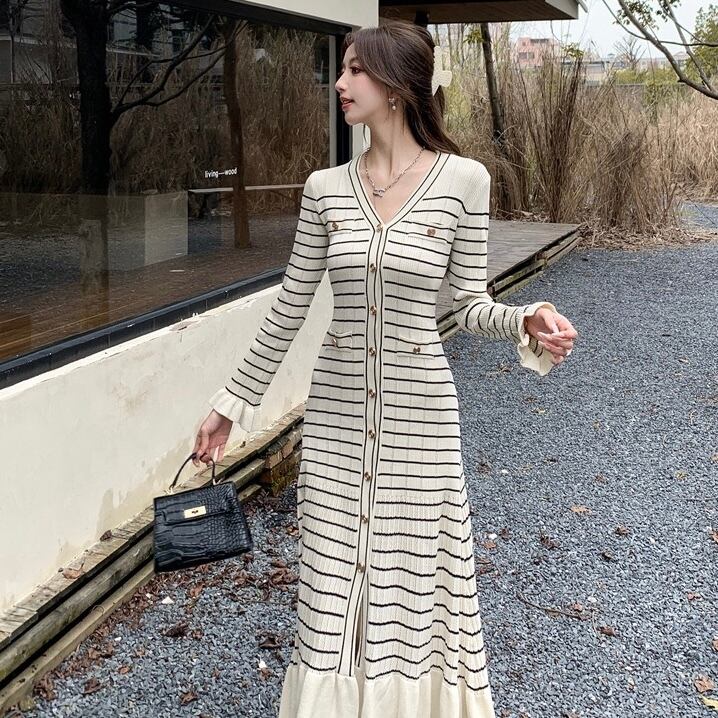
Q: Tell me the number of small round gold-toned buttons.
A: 13